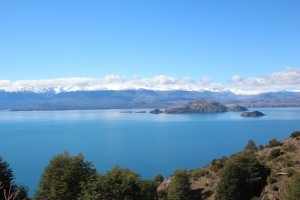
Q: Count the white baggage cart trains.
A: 0